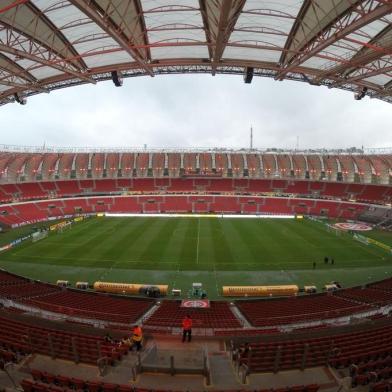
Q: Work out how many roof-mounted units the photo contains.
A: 4